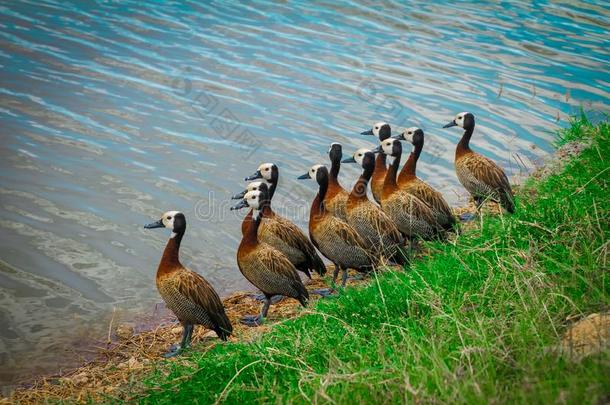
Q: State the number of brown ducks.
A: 11